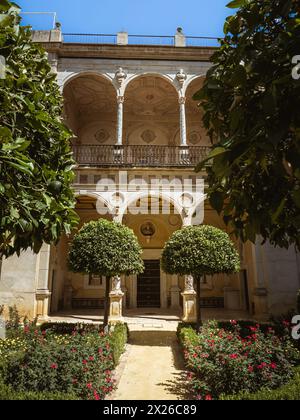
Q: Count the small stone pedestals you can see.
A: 2